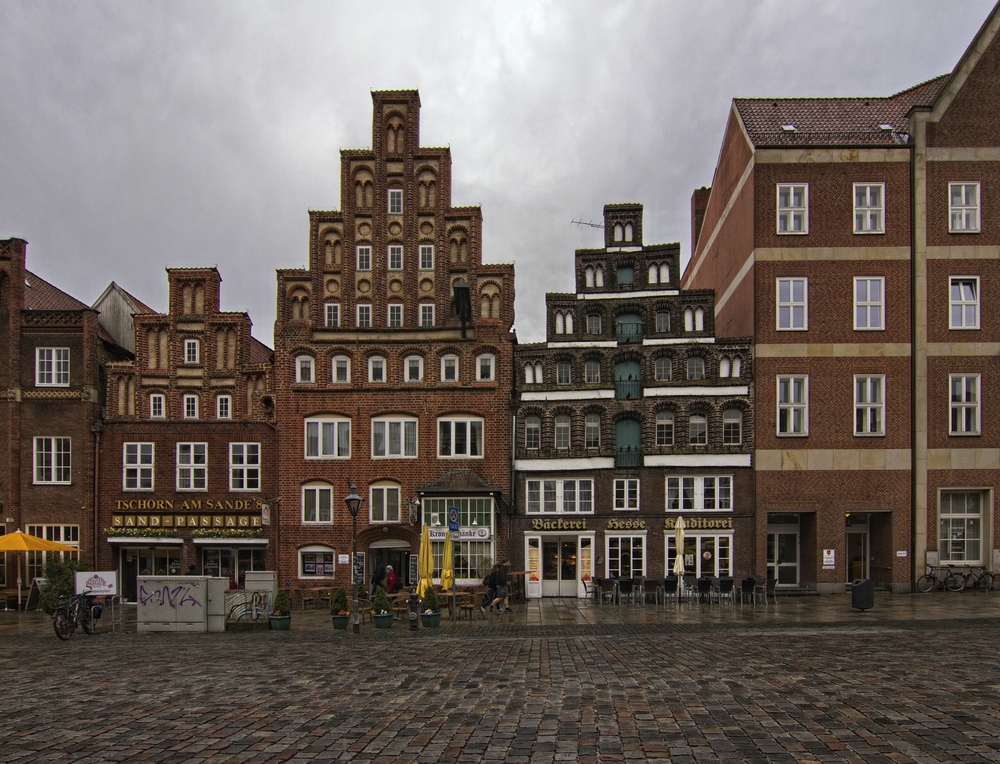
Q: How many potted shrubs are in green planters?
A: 4